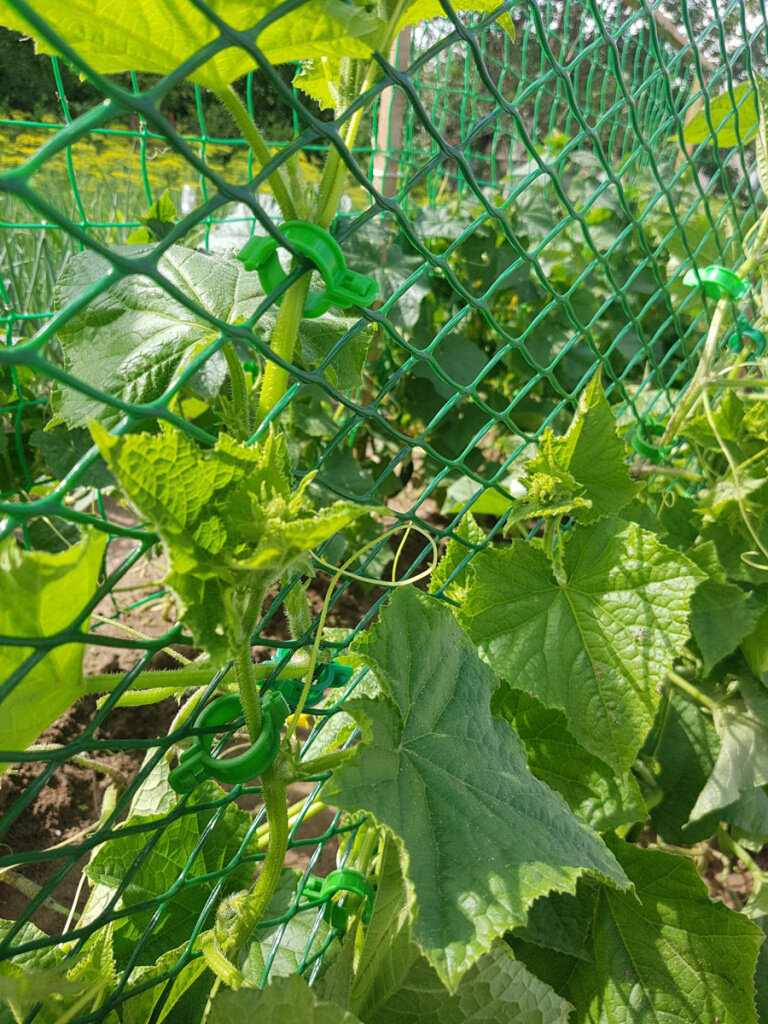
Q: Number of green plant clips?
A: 7